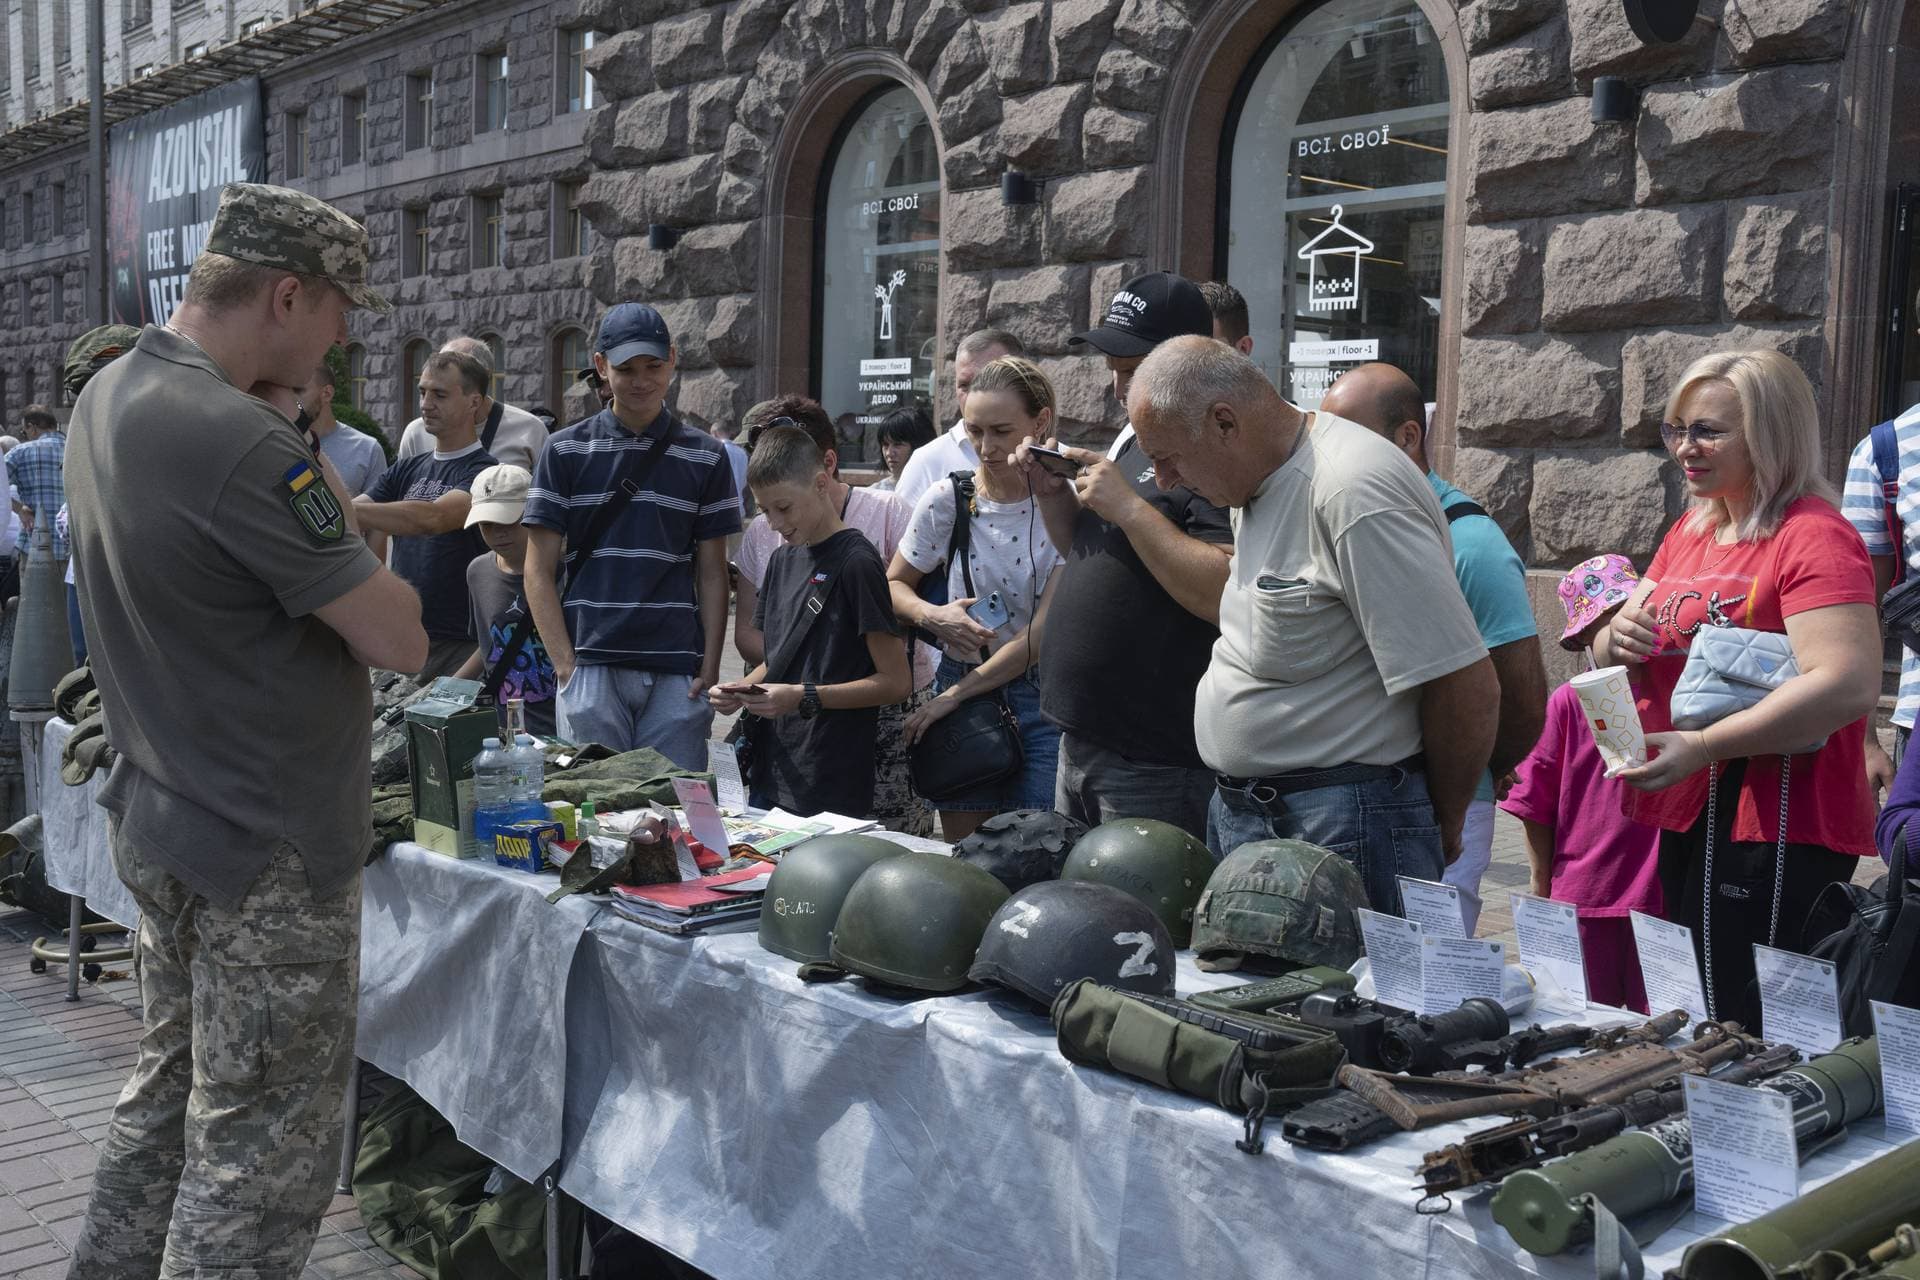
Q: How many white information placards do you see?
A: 11